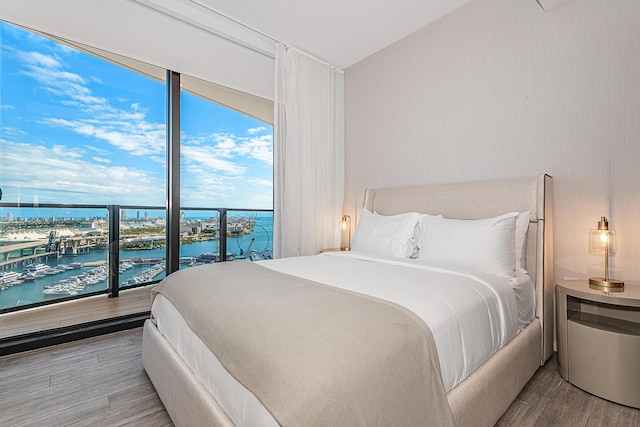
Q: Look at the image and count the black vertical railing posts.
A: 2